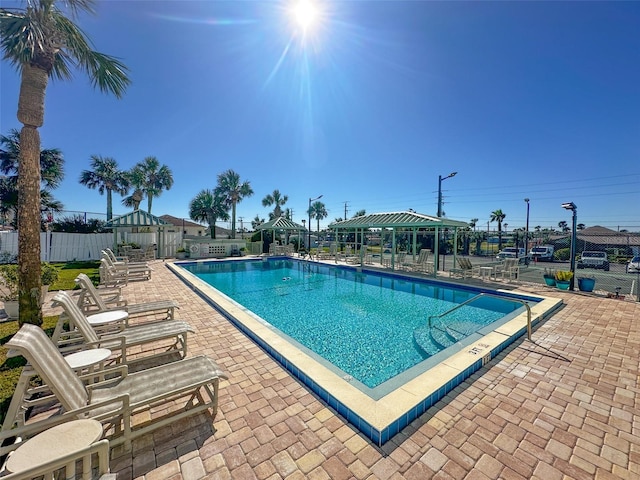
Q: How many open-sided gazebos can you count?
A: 3